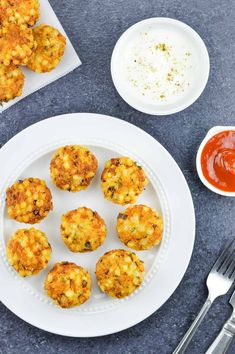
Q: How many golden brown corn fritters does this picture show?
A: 12